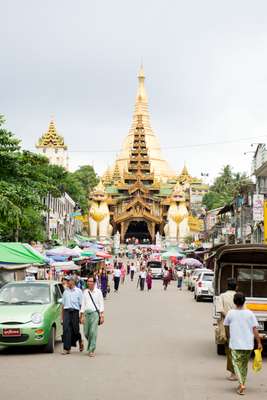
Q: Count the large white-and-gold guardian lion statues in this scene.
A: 2